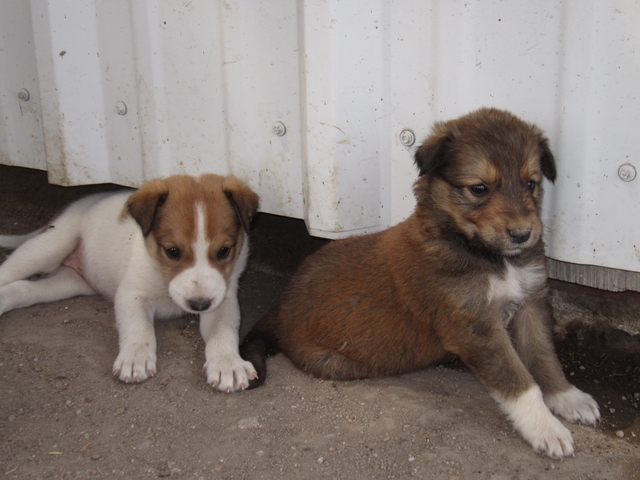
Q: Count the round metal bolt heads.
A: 5